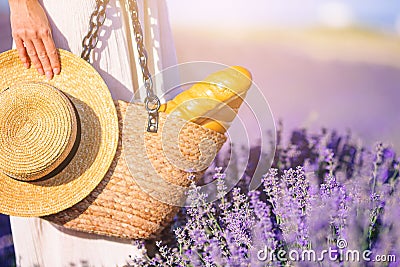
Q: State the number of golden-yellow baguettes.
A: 2